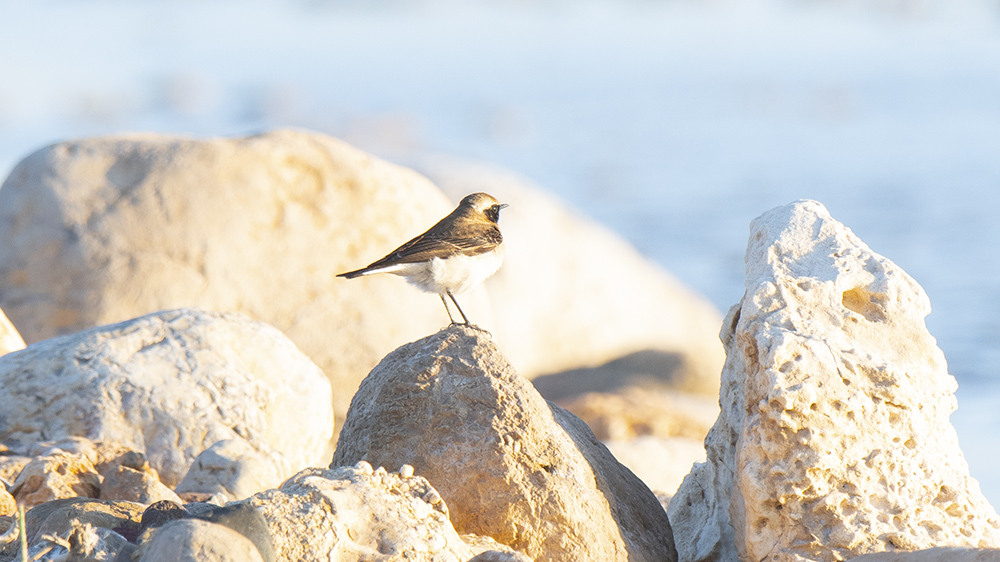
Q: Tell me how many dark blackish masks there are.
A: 1